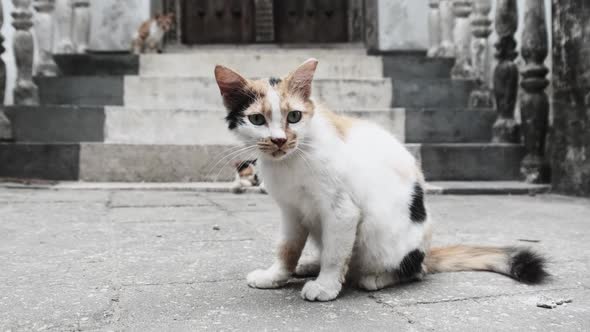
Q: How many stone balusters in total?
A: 11